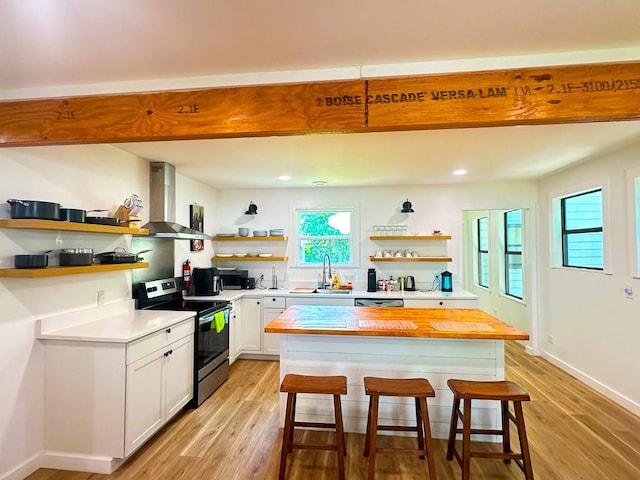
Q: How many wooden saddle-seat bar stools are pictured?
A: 3